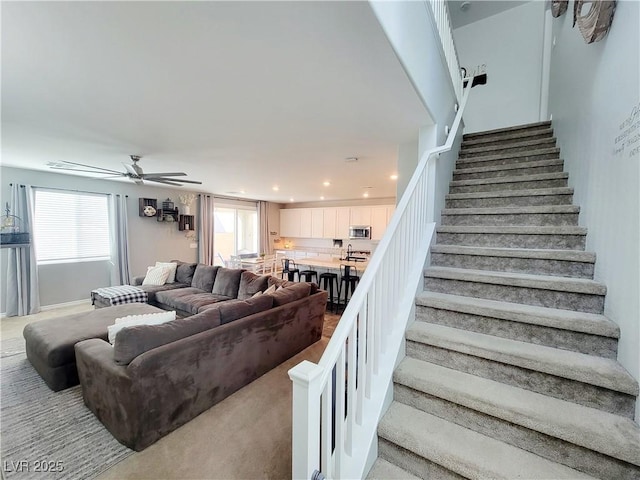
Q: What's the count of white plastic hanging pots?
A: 0